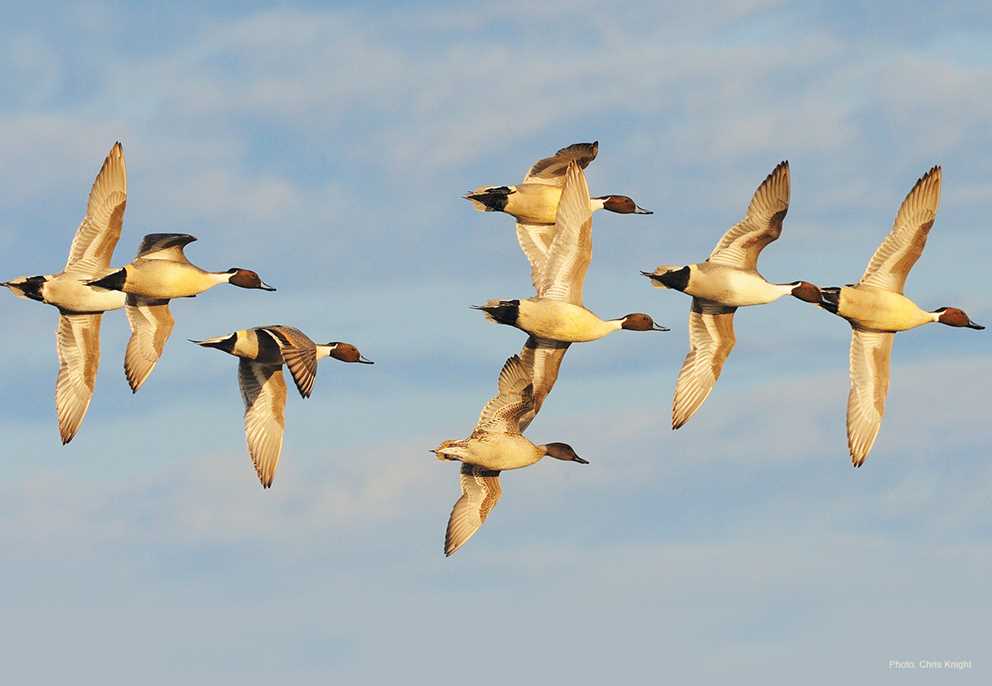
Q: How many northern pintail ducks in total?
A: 8